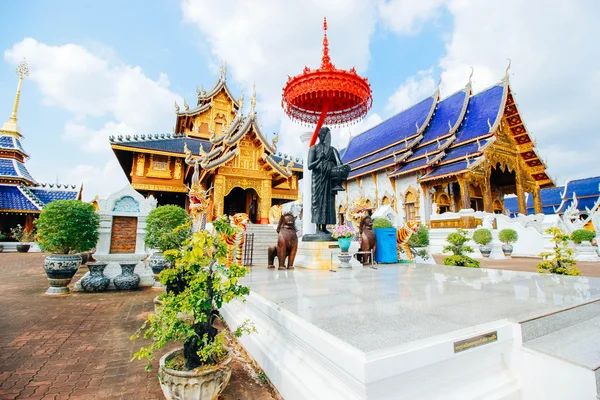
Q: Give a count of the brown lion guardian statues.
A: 2